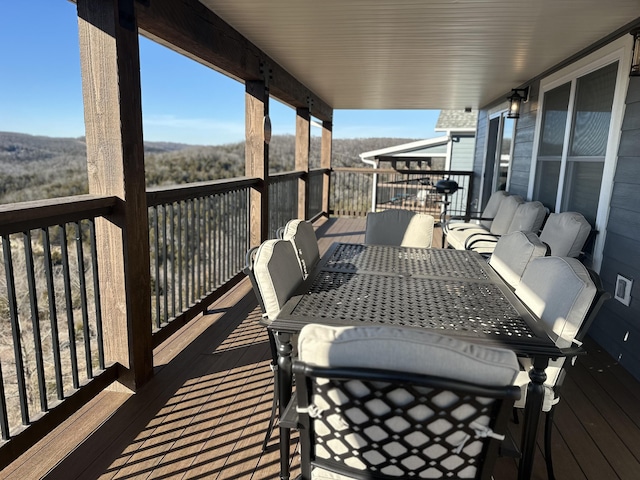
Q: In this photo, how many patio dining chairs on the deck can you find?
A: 6